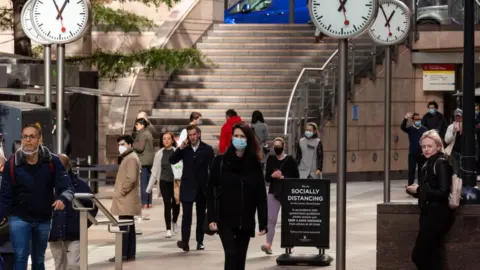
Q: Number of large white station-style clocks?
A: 4